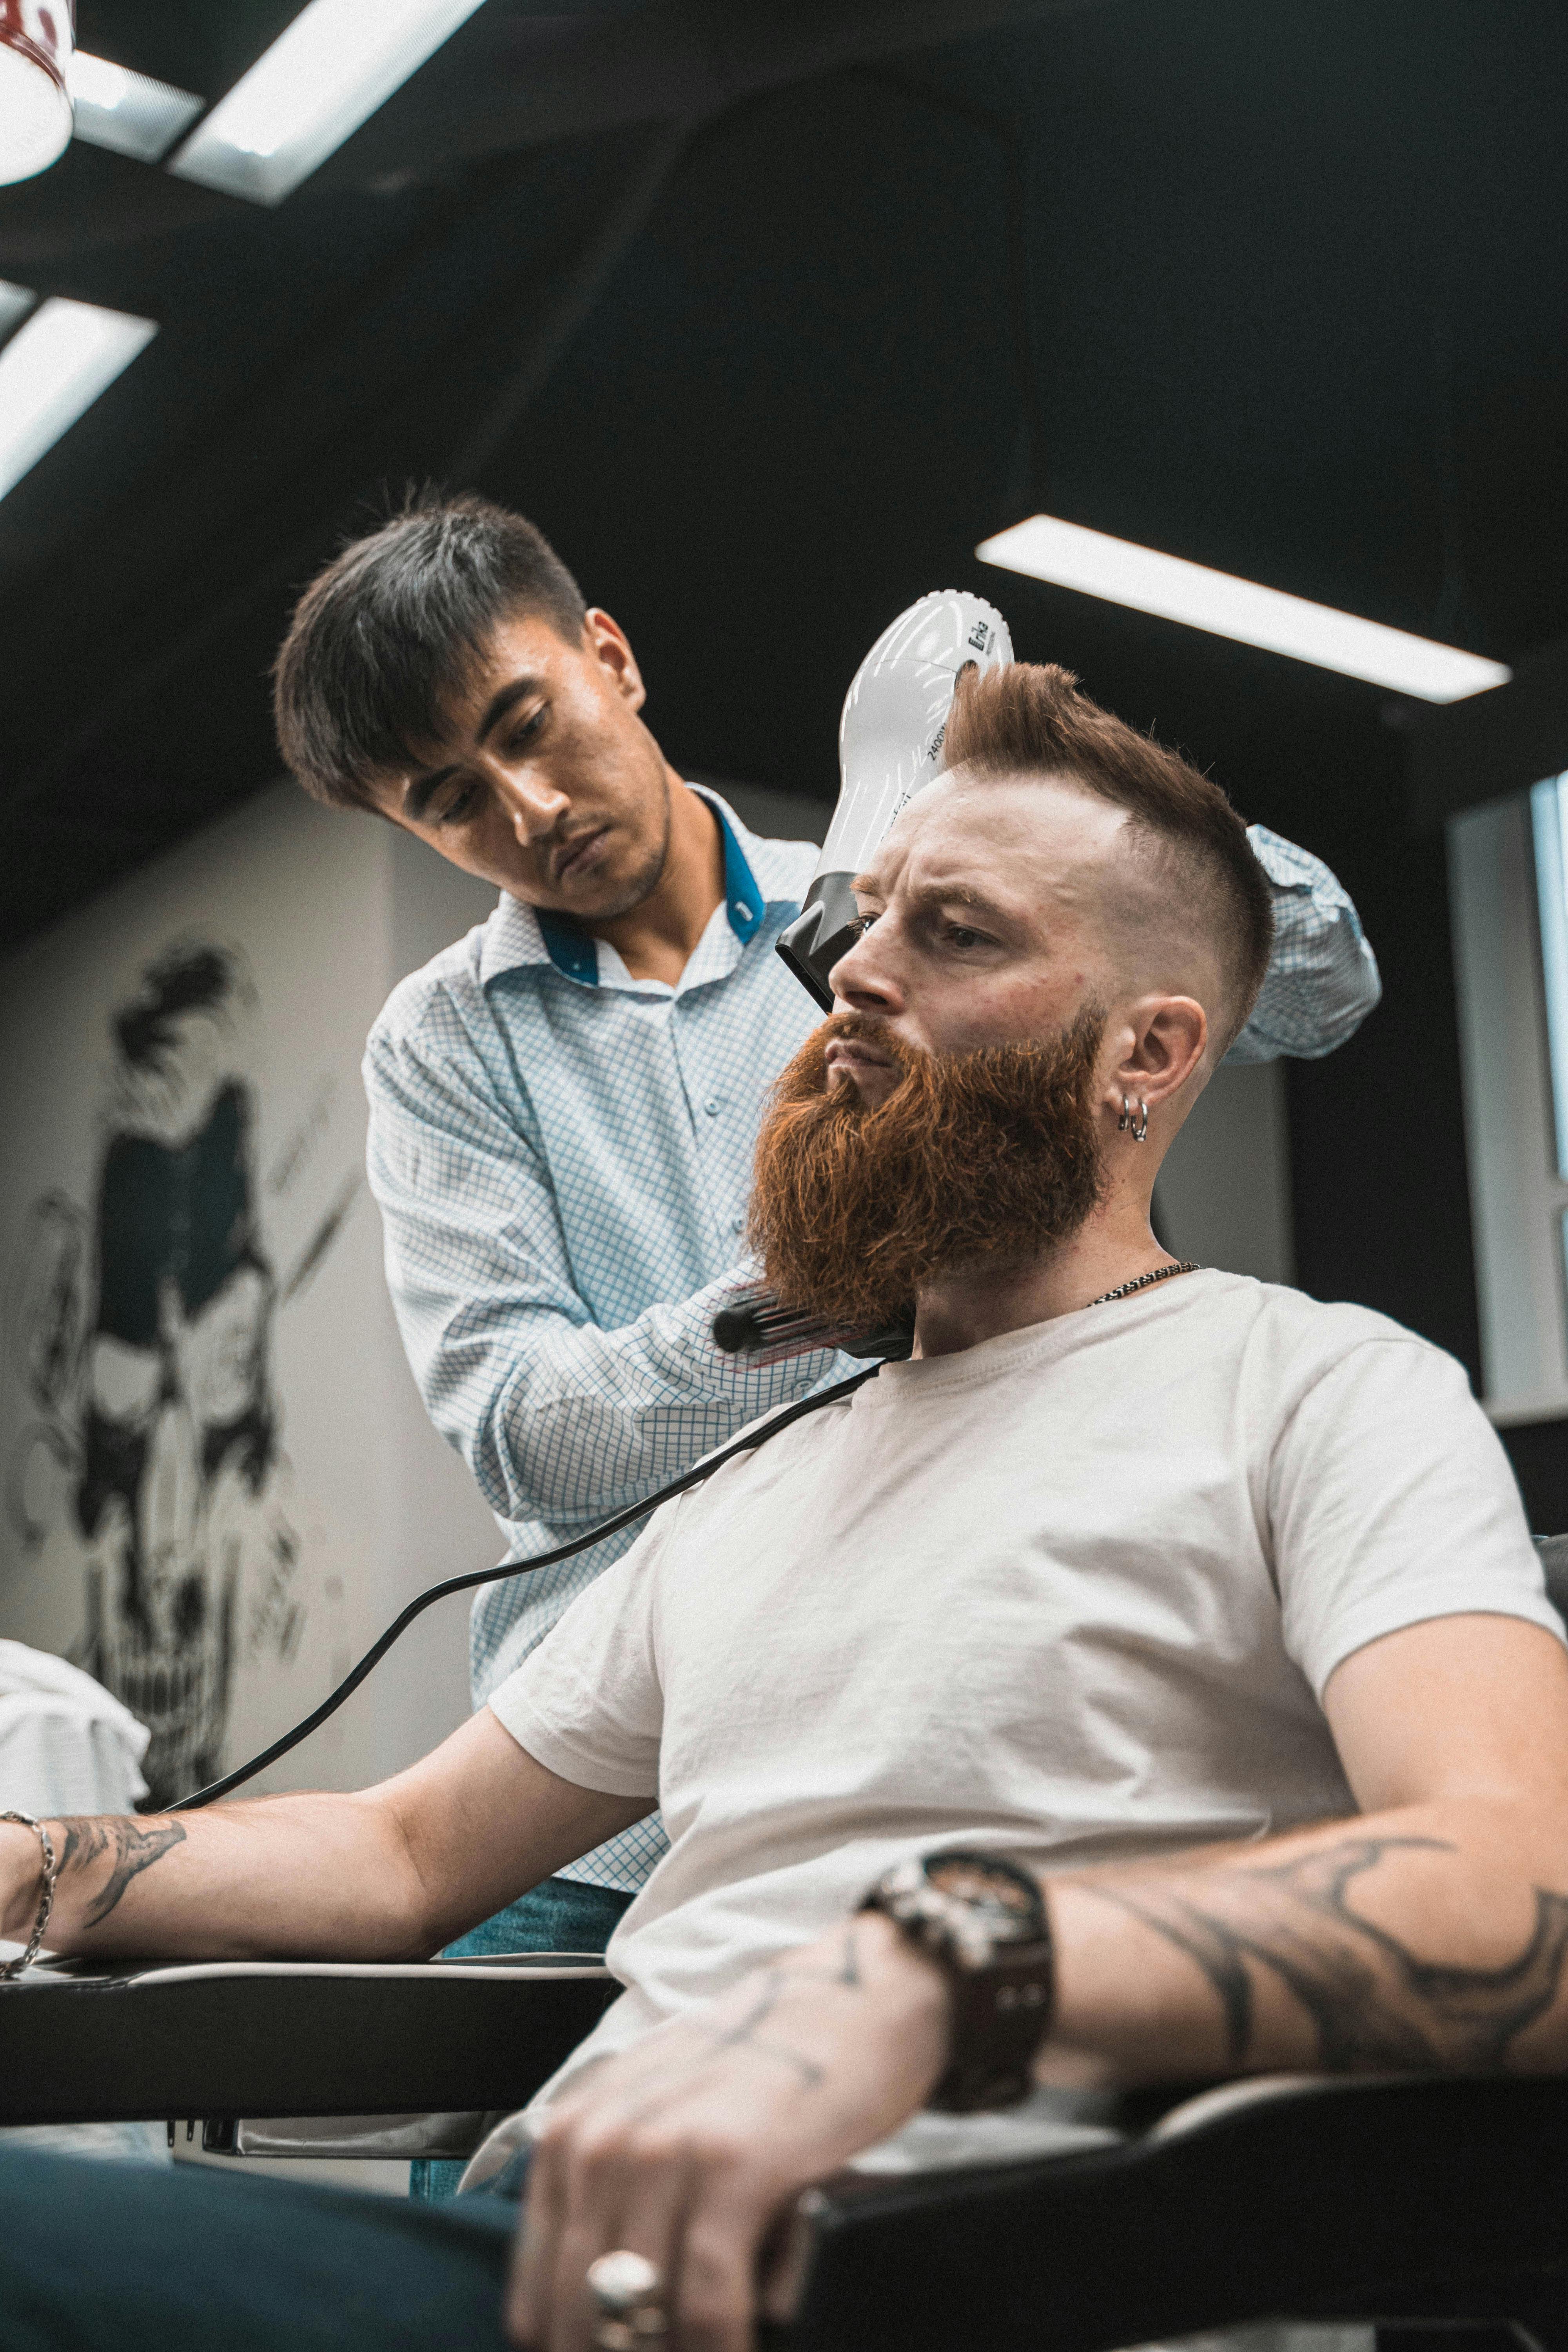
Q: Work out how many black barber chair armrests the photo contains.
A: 2